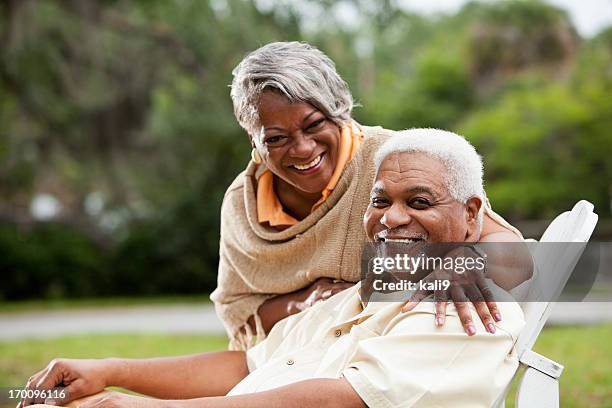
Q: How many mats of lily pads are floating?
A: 0